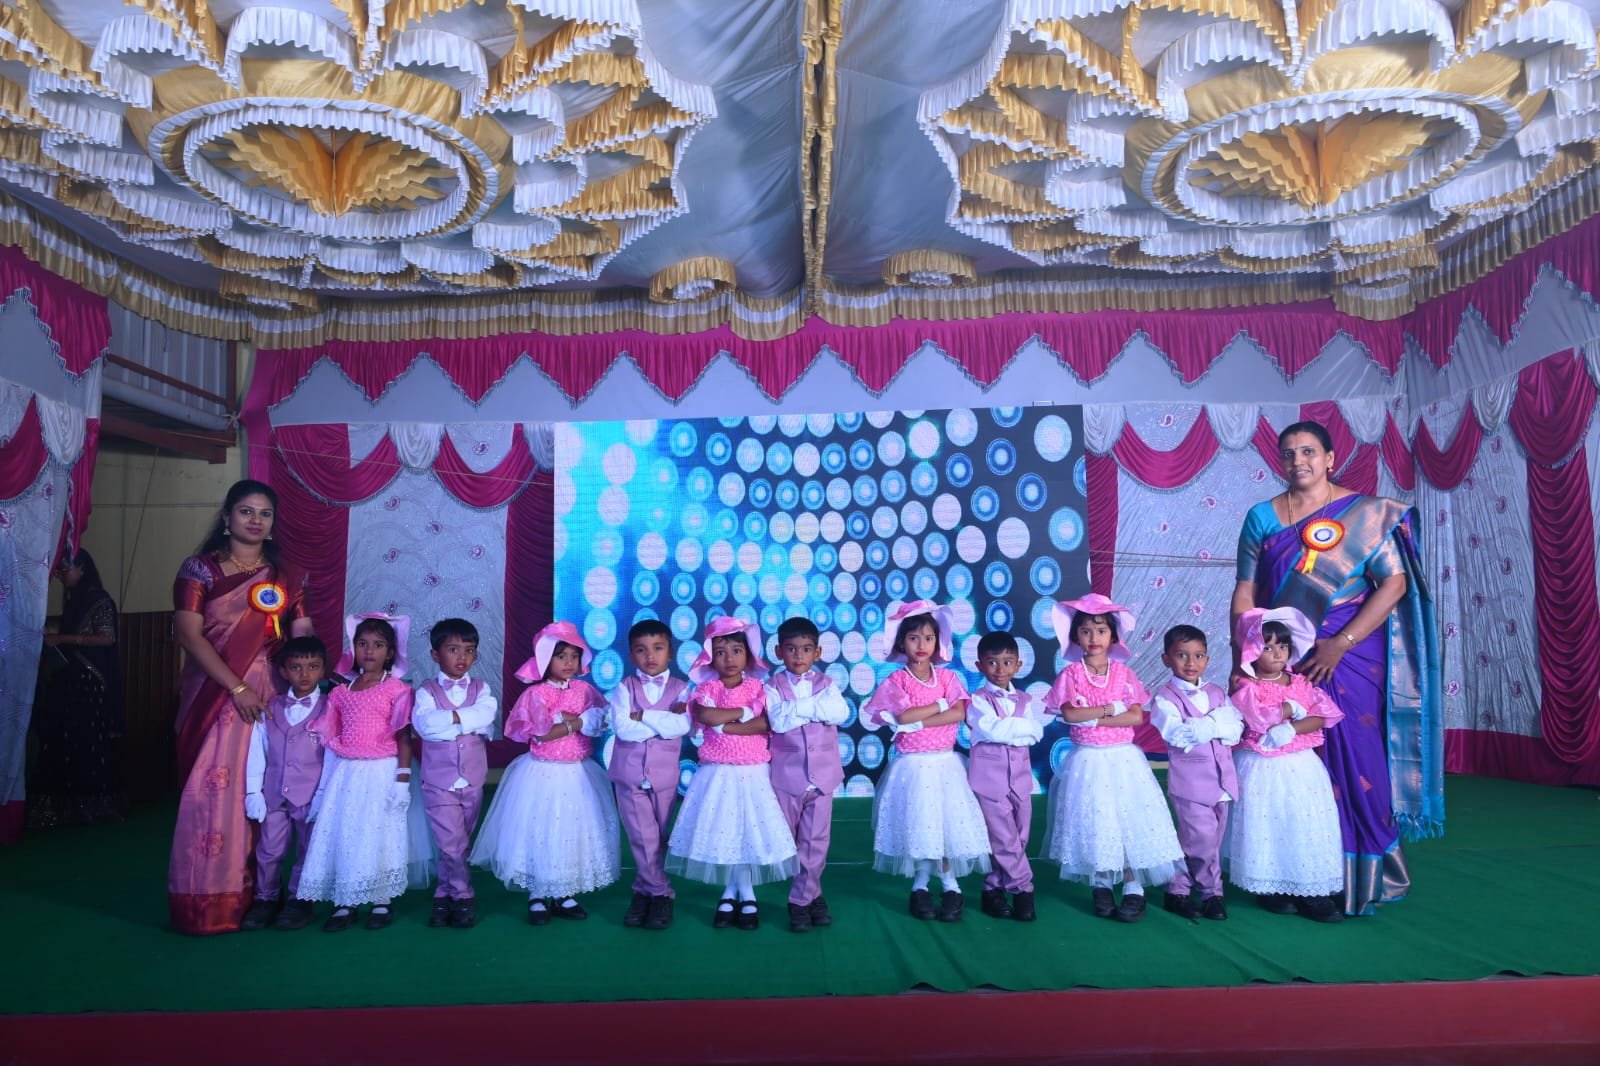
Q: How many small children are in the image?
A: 12